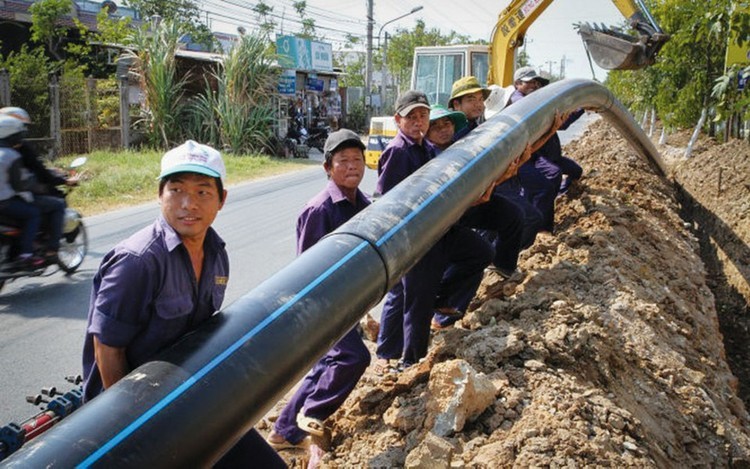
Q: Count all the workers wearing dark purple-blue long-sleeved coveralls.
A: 7